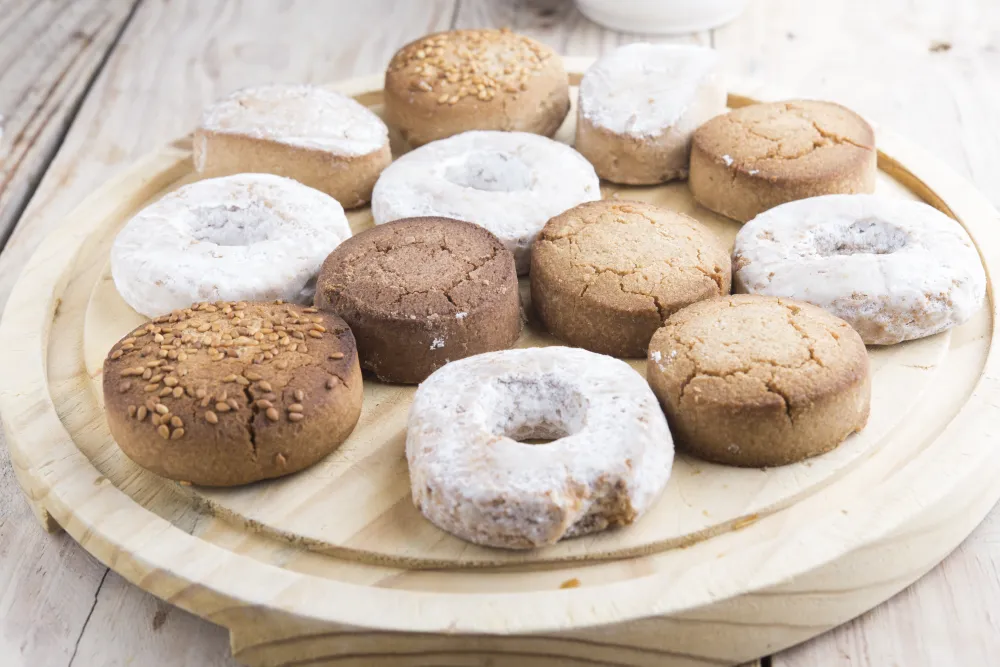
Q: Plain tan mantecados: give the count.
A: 3